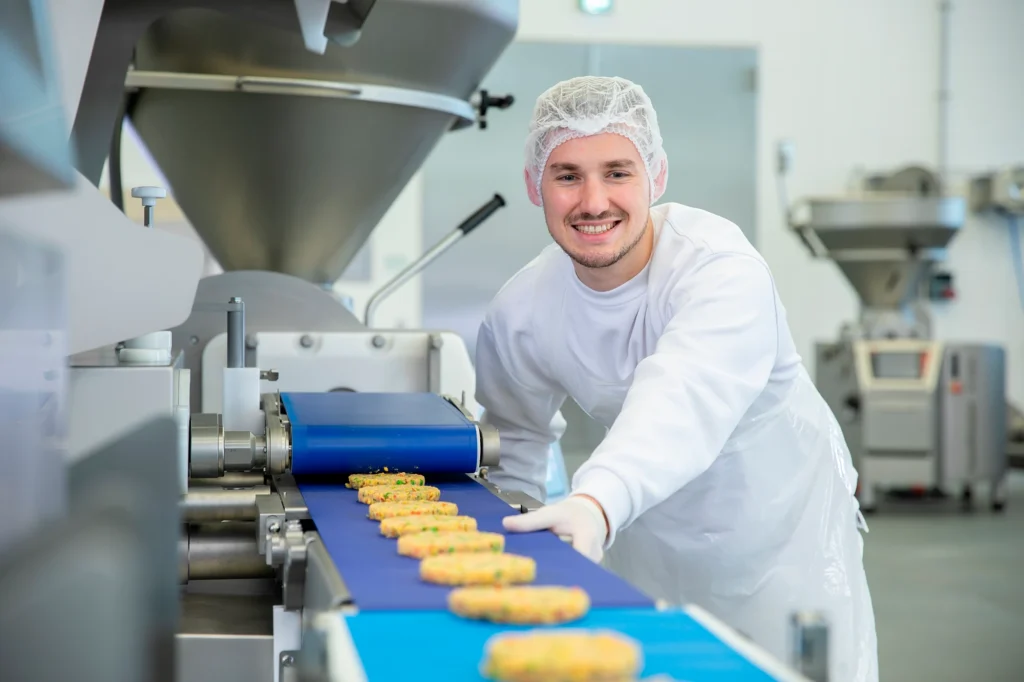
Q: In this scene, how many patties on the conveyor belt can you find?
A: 8